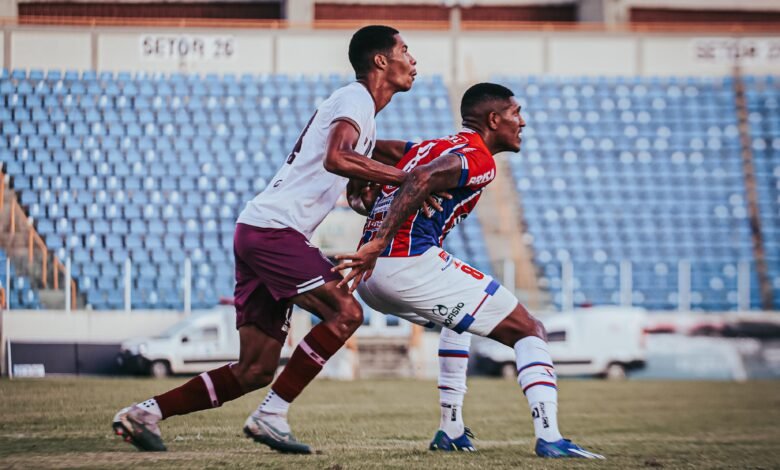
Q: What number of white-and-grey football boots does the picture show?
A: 2